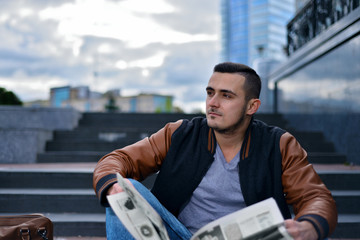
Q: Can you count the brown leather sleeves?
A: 2